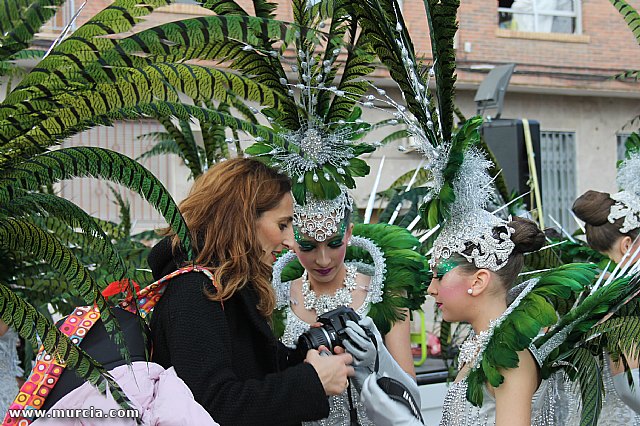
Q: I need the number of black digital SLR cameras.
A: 1